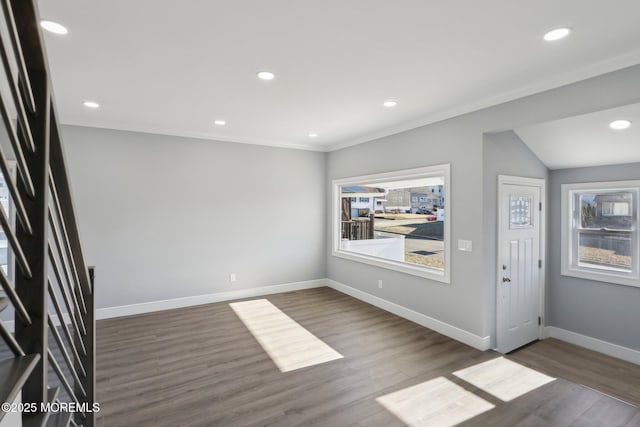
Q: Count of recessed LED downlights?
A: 8